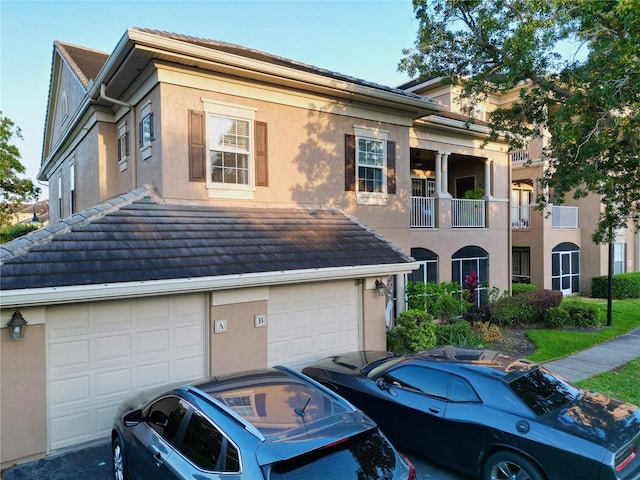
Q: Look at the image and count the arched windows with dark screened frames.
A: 3